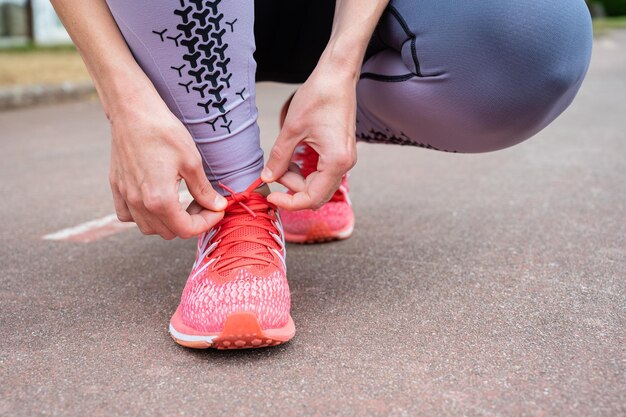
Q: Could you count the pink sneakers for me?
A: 2